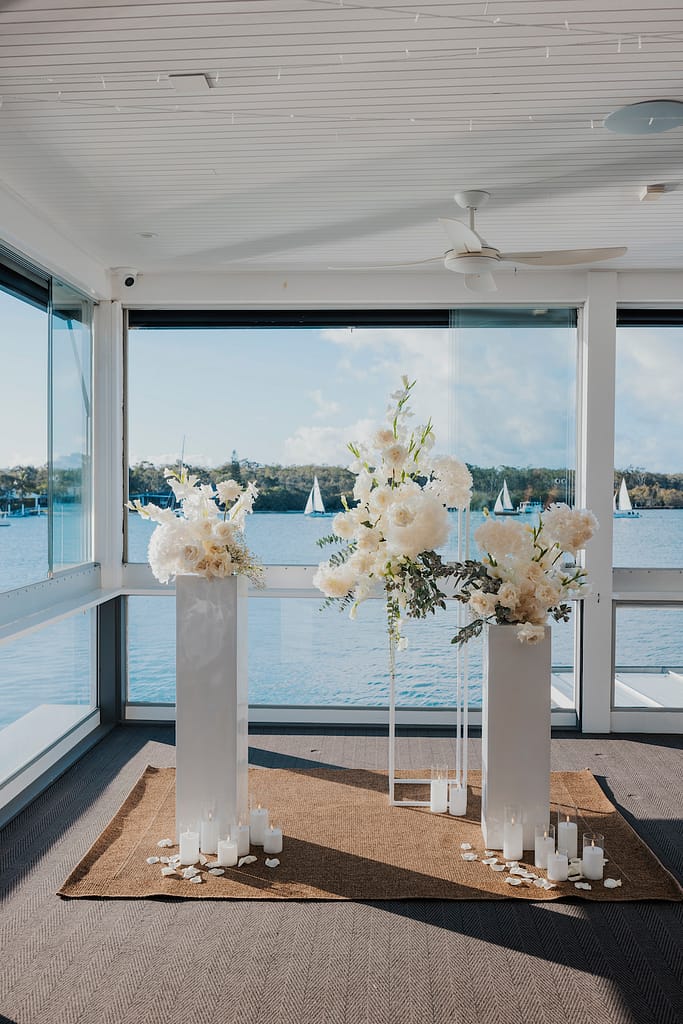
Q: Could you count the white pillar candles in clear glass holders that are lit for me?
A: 13